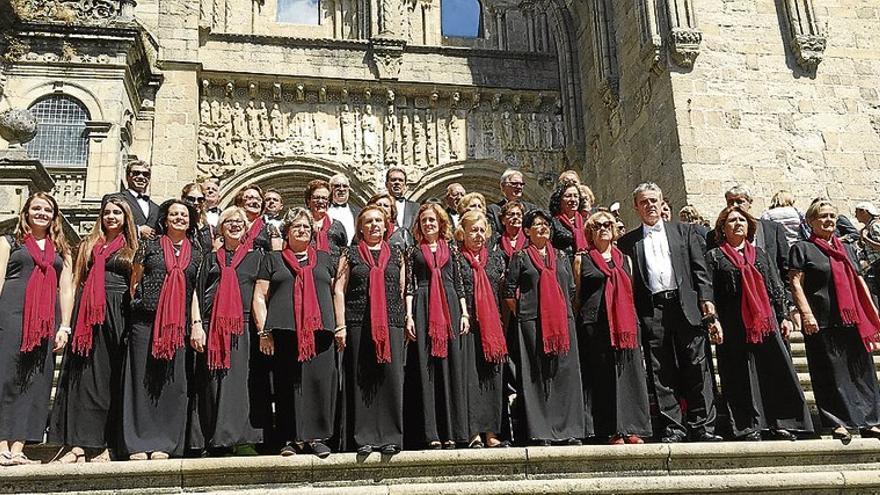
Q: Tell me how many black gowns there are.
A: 12